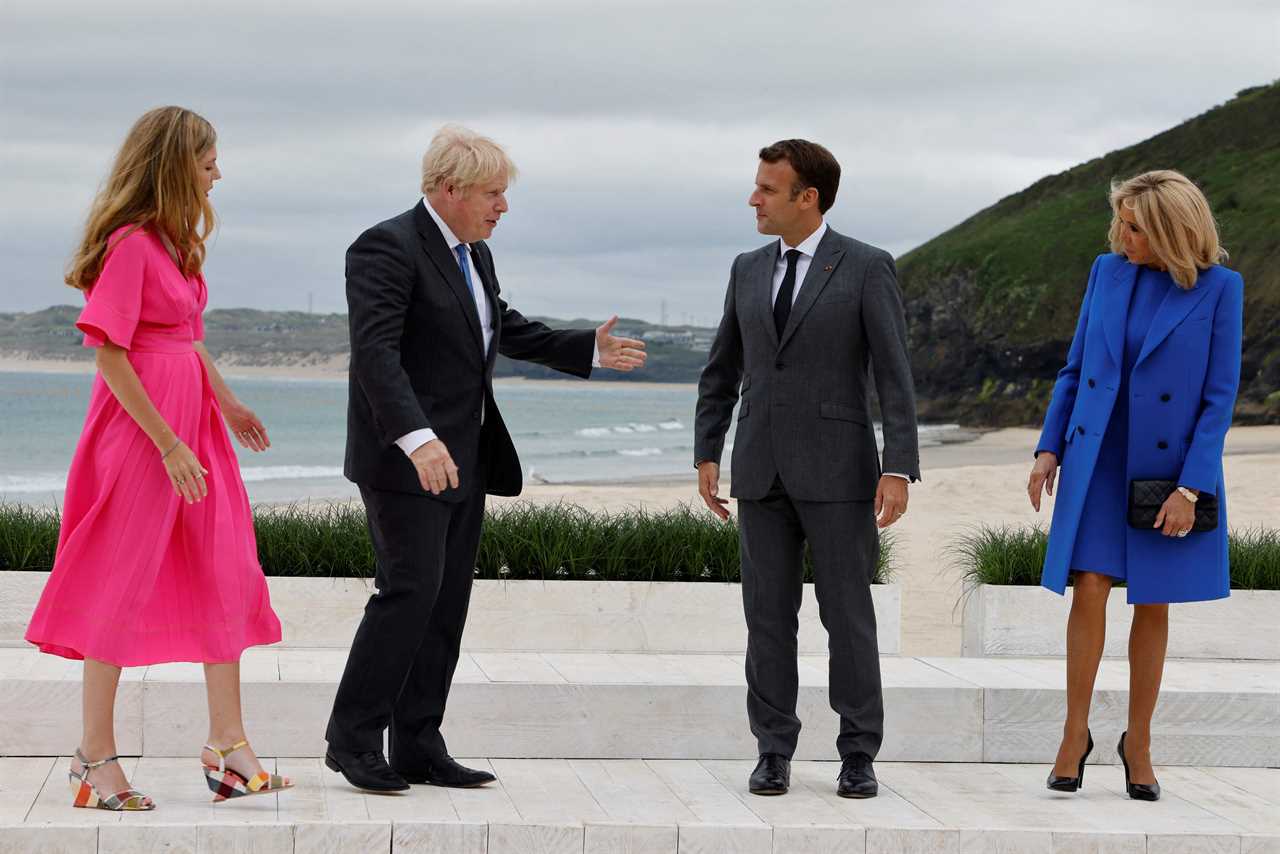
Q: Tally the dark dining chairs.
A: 0